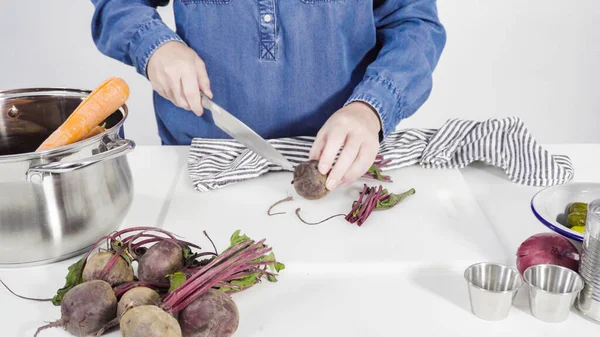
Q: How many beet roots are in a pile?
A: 6